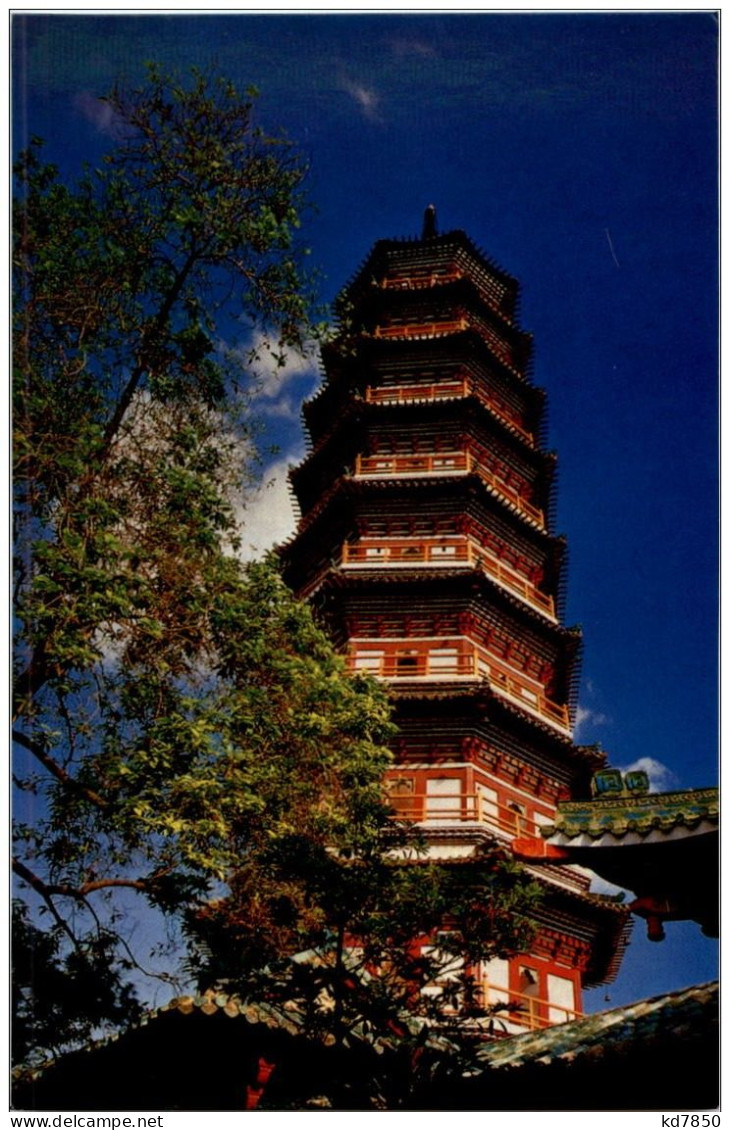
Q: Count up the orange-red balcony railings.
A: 8